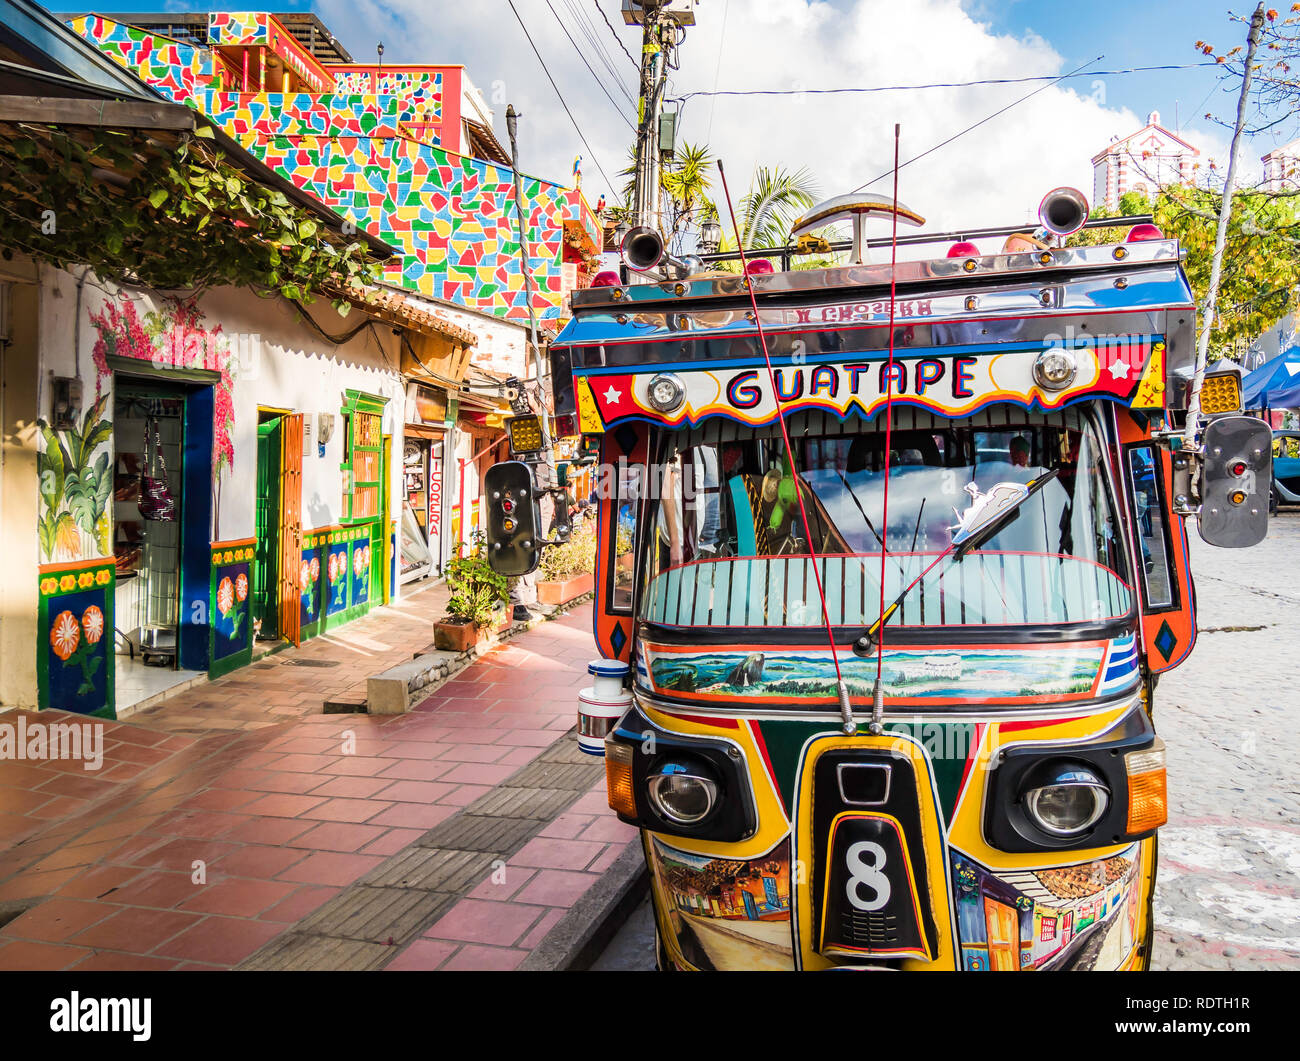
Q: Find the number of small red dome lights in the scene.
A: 4